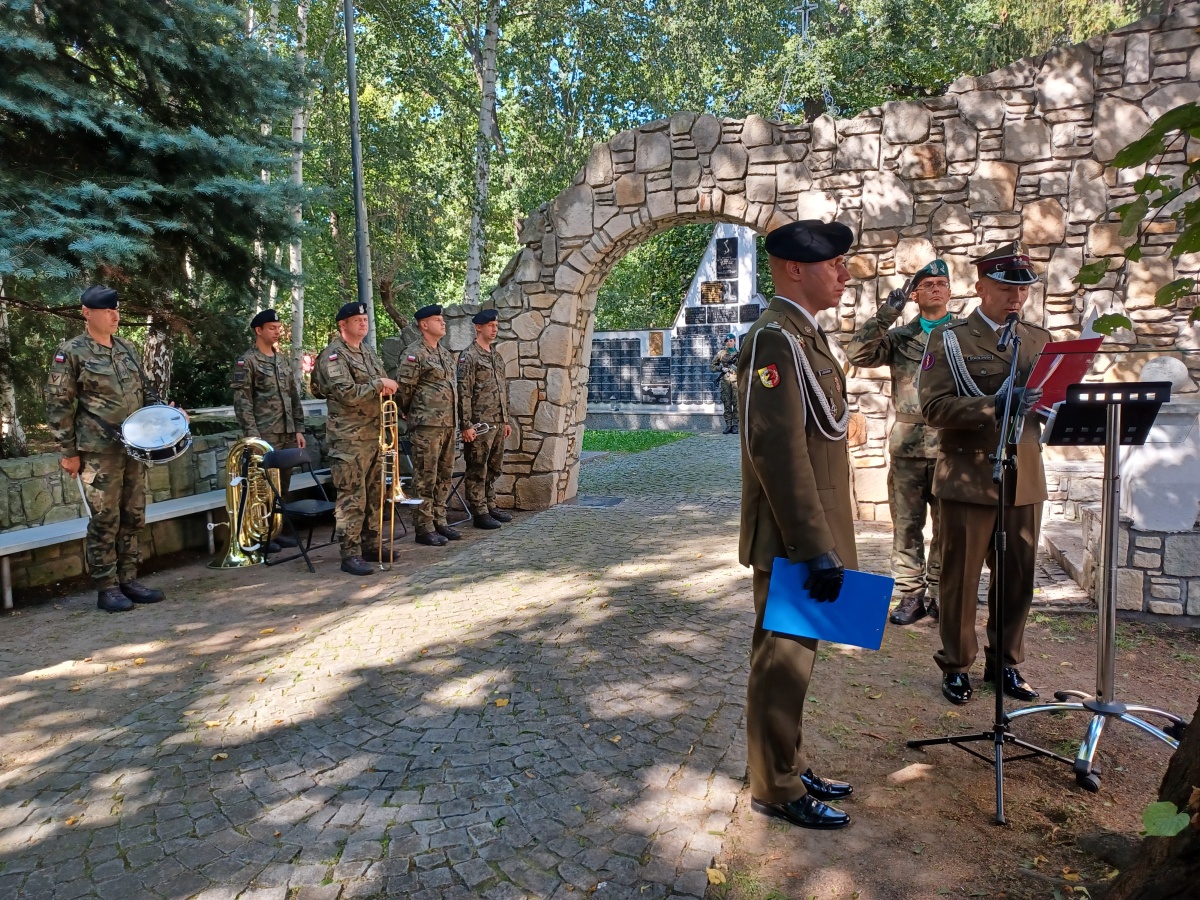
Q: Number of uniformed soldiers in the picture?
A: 9